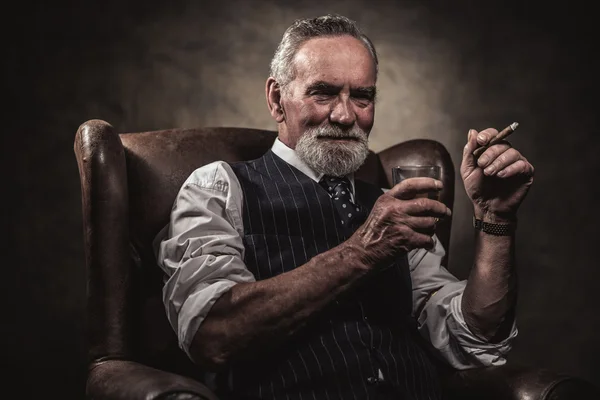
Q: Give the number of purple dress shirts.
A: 0